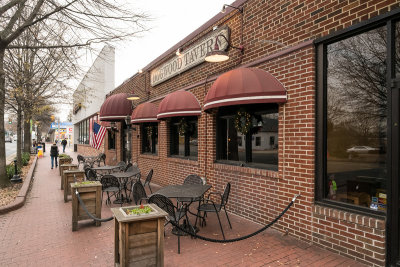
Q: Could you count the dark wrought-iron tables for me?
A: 4